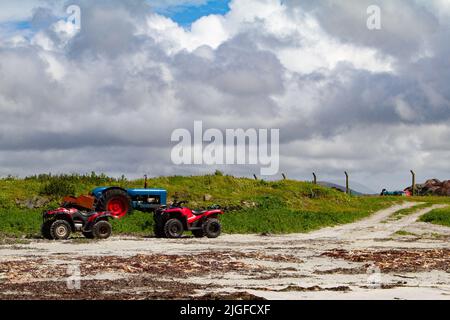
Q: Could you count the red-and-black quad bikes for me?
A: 2